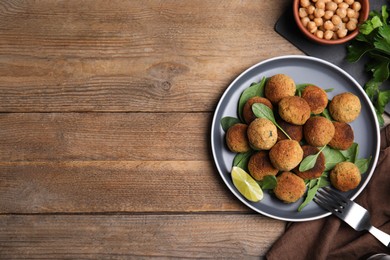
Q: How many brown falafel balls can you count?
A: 15